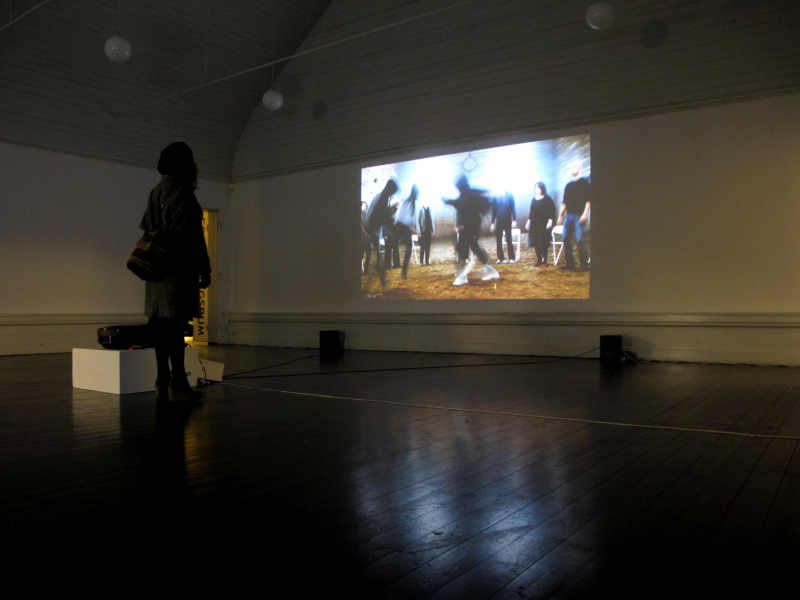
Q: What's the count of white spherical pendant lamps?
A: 3